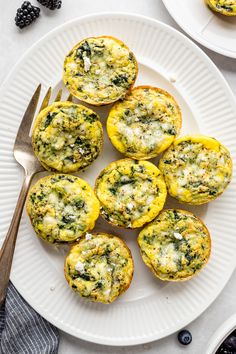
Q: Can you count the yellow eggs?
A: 9